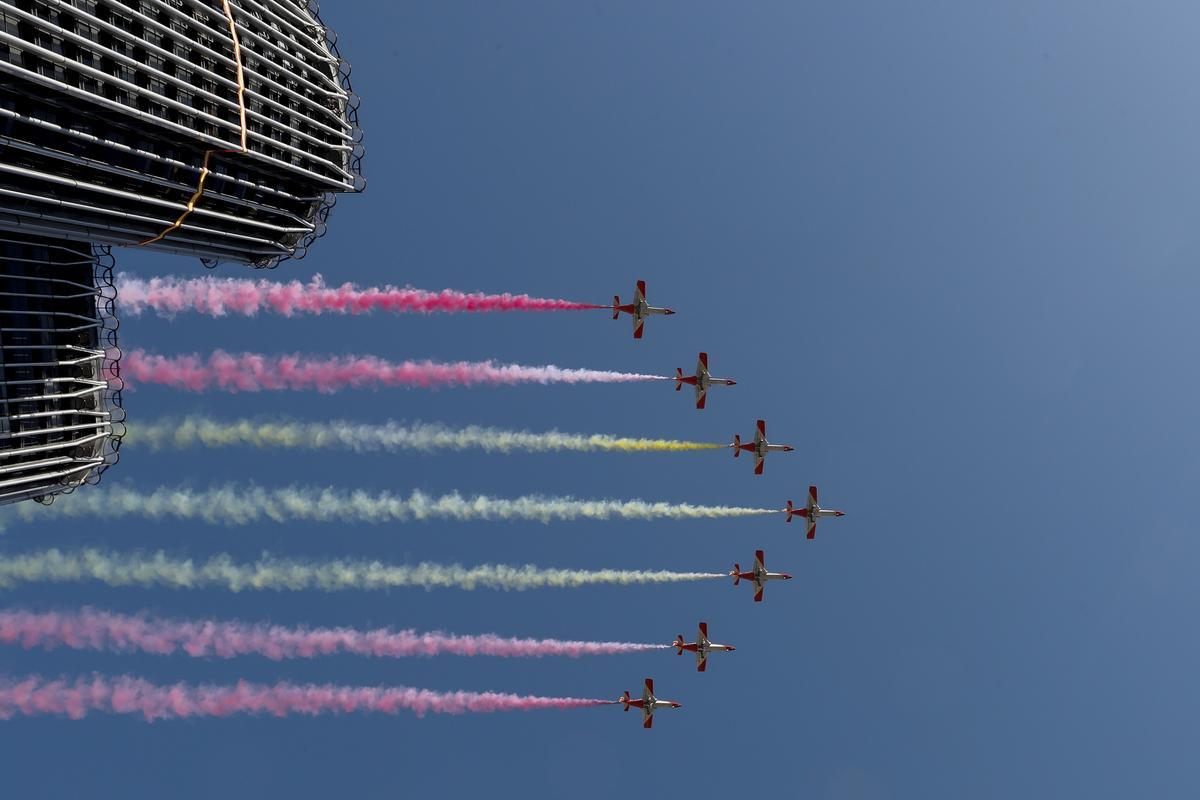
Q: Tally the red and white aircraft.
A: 7